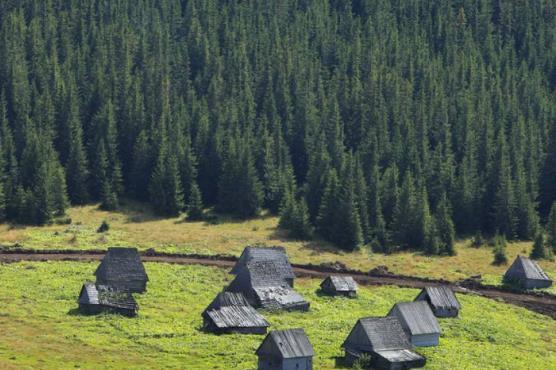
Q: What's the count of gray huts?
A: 11